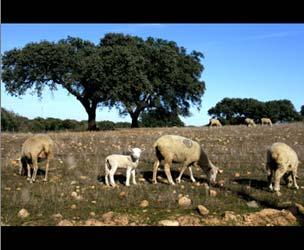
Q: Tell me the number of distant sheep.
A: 3